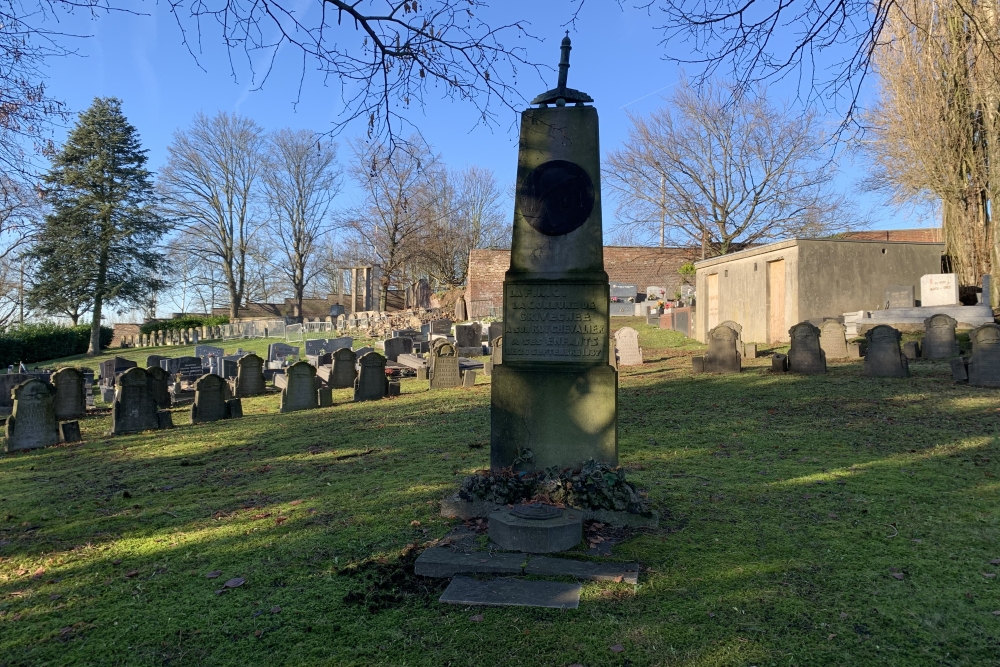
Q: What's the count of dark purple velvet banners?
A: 0